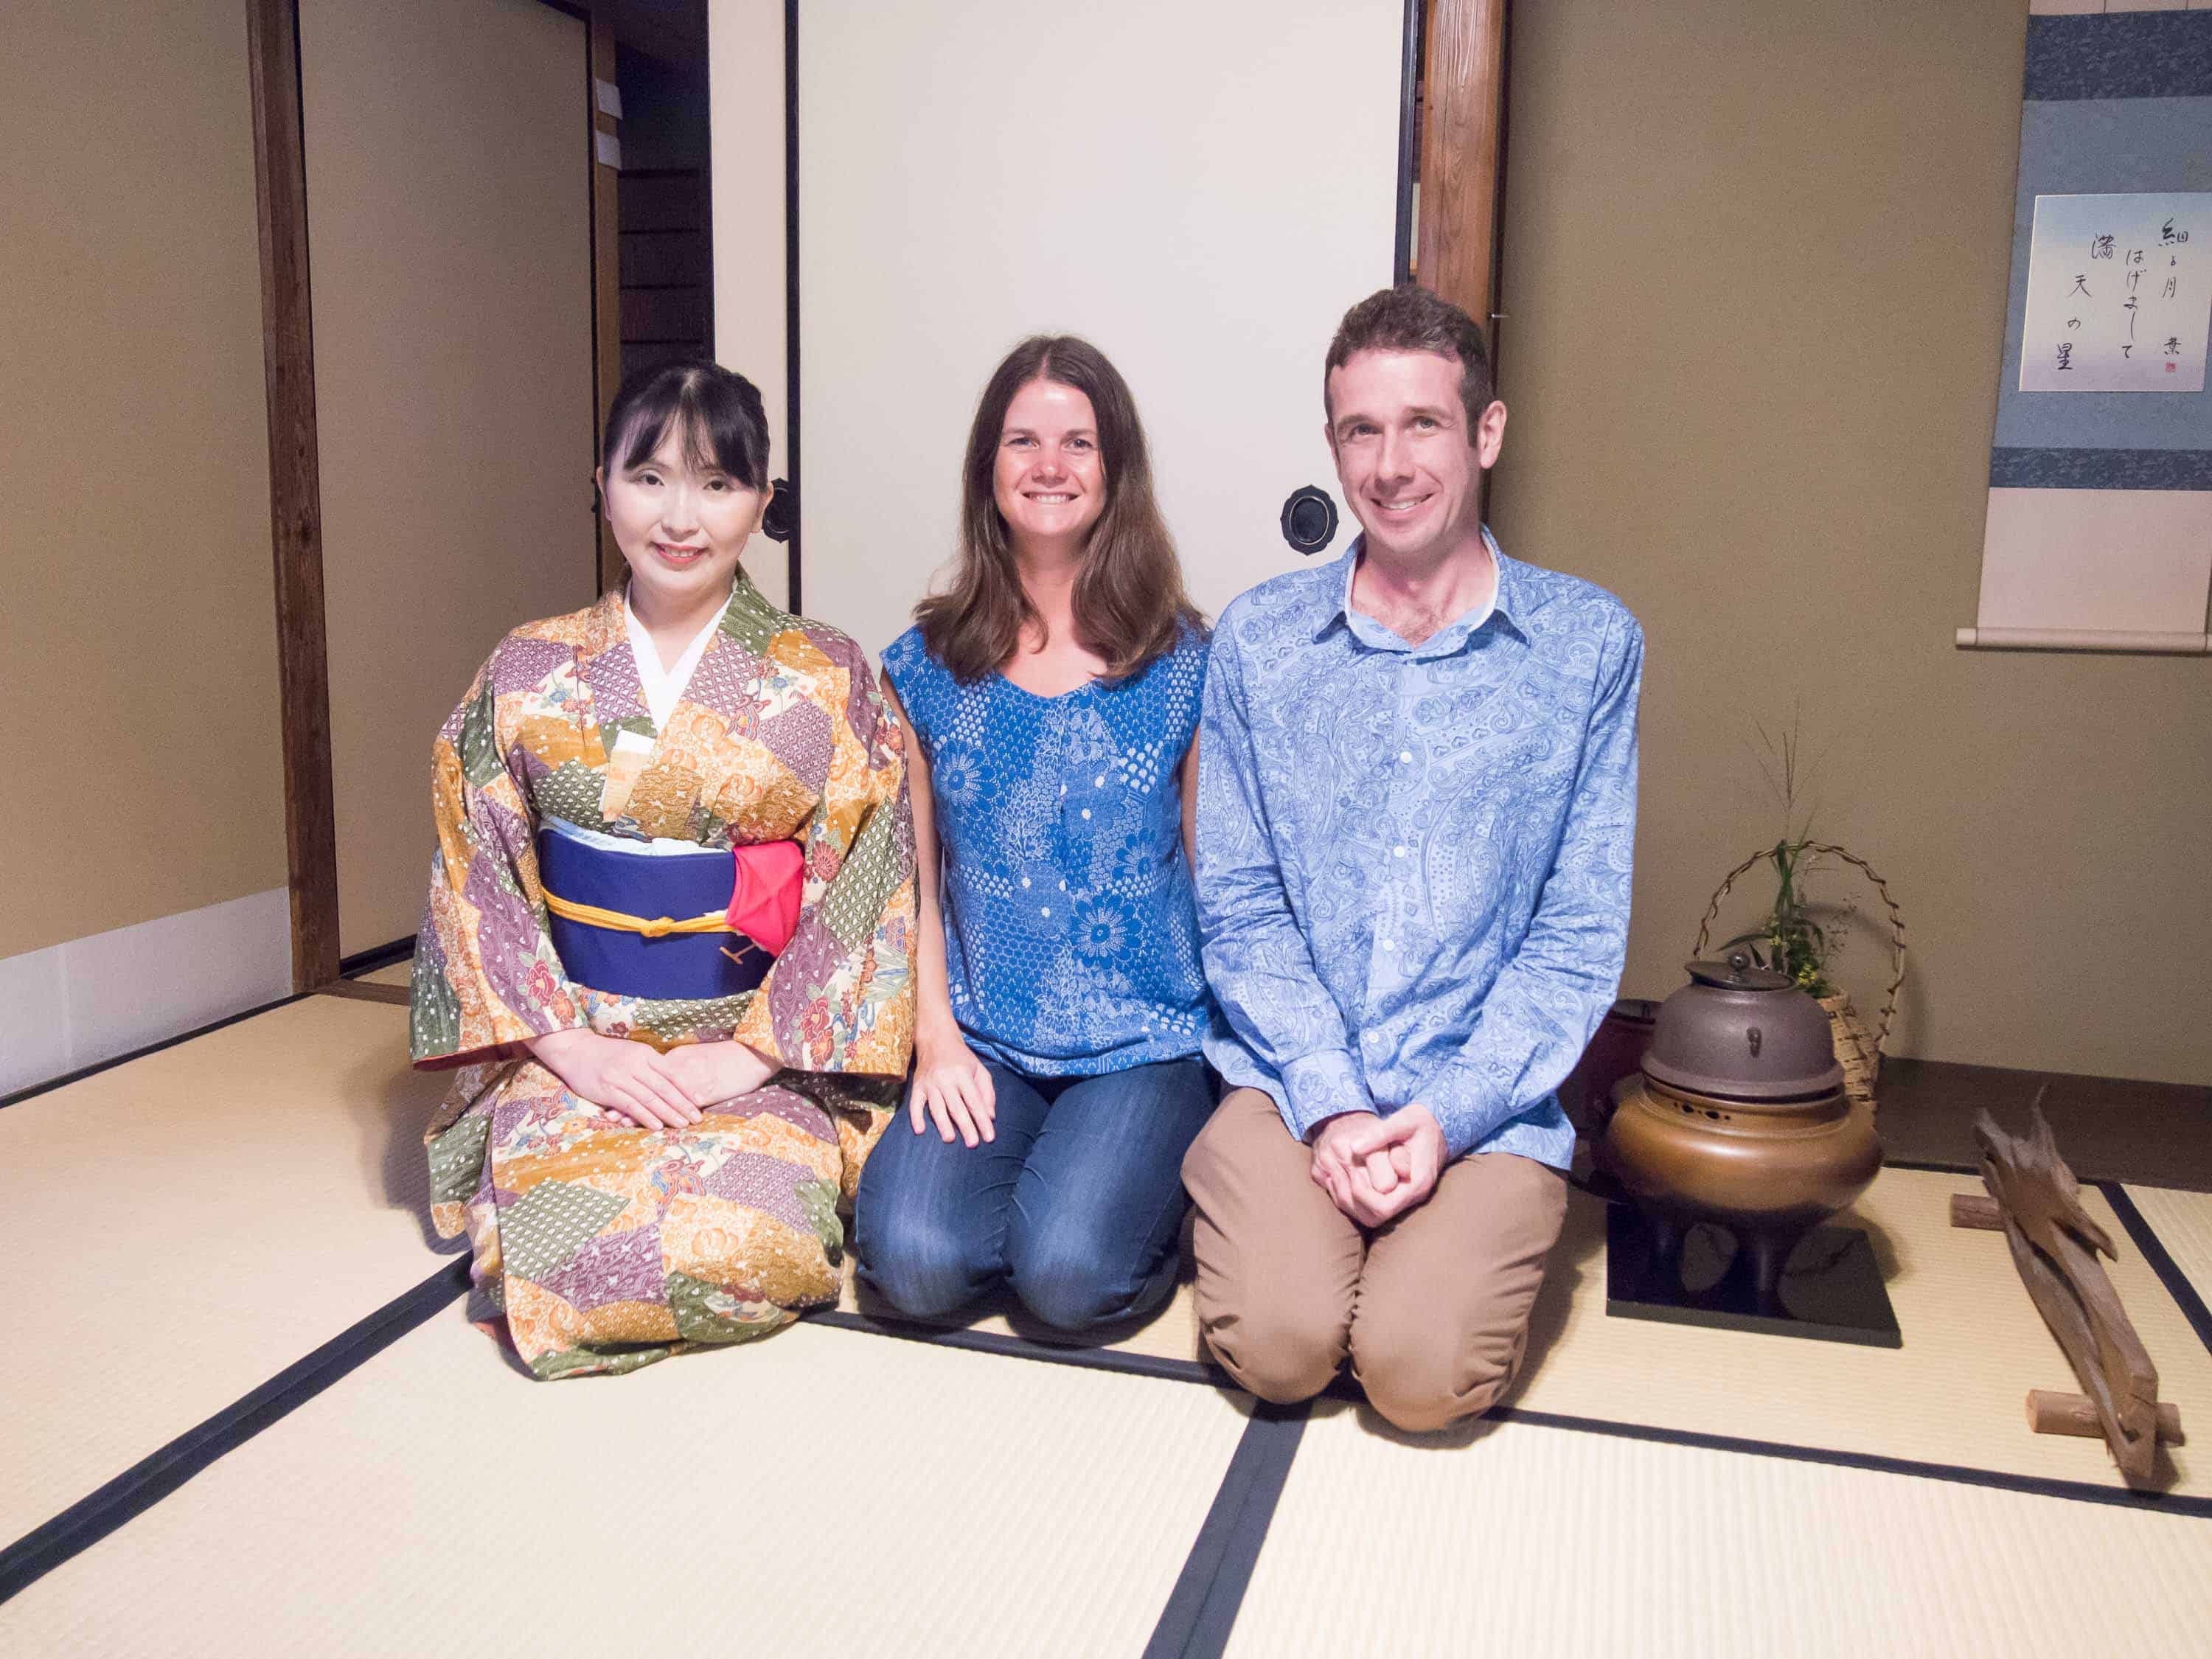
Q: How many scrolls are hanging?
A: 1